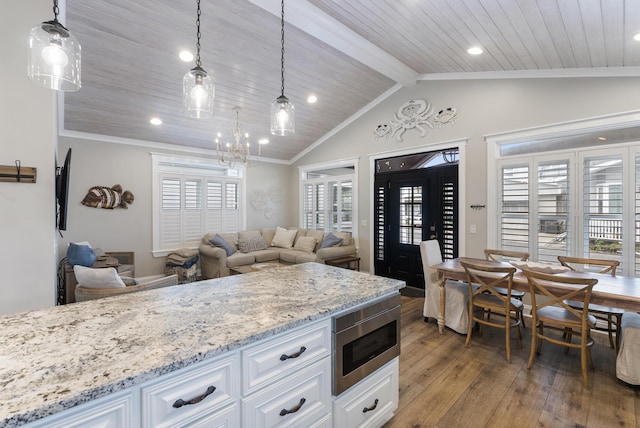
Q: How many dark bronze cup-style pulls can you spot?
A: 4